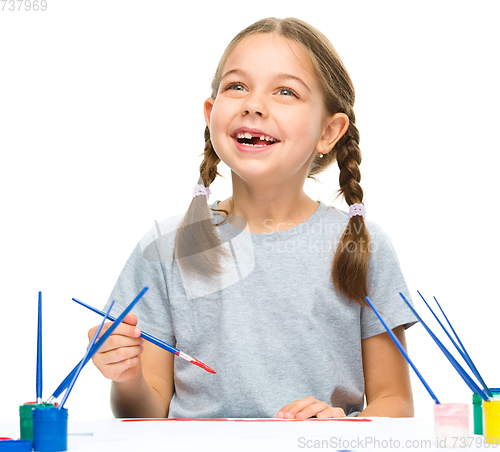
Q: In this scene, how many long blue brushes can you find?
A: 8